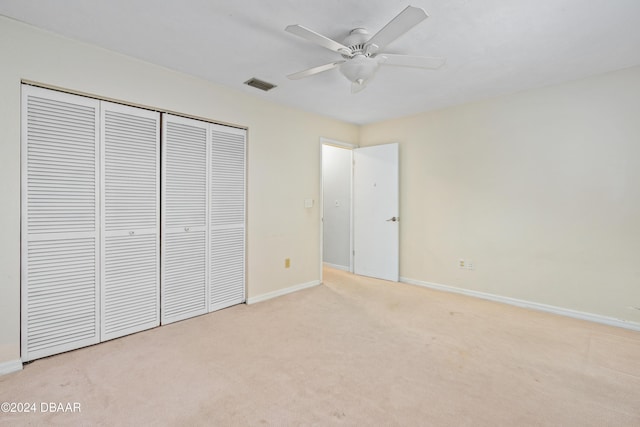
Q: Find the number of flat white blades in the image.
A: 5